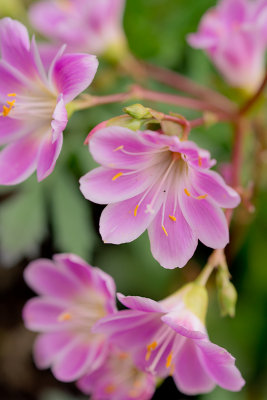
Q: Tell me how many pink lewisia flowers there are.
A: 7